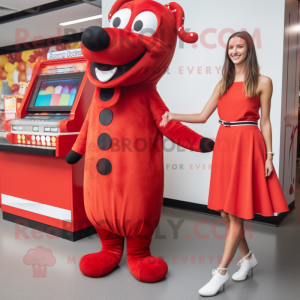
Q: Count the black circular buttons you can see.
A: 3